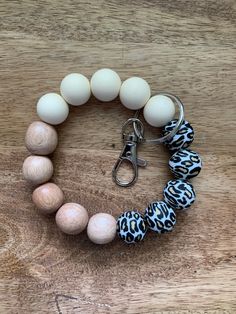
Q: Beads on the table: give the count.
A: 15